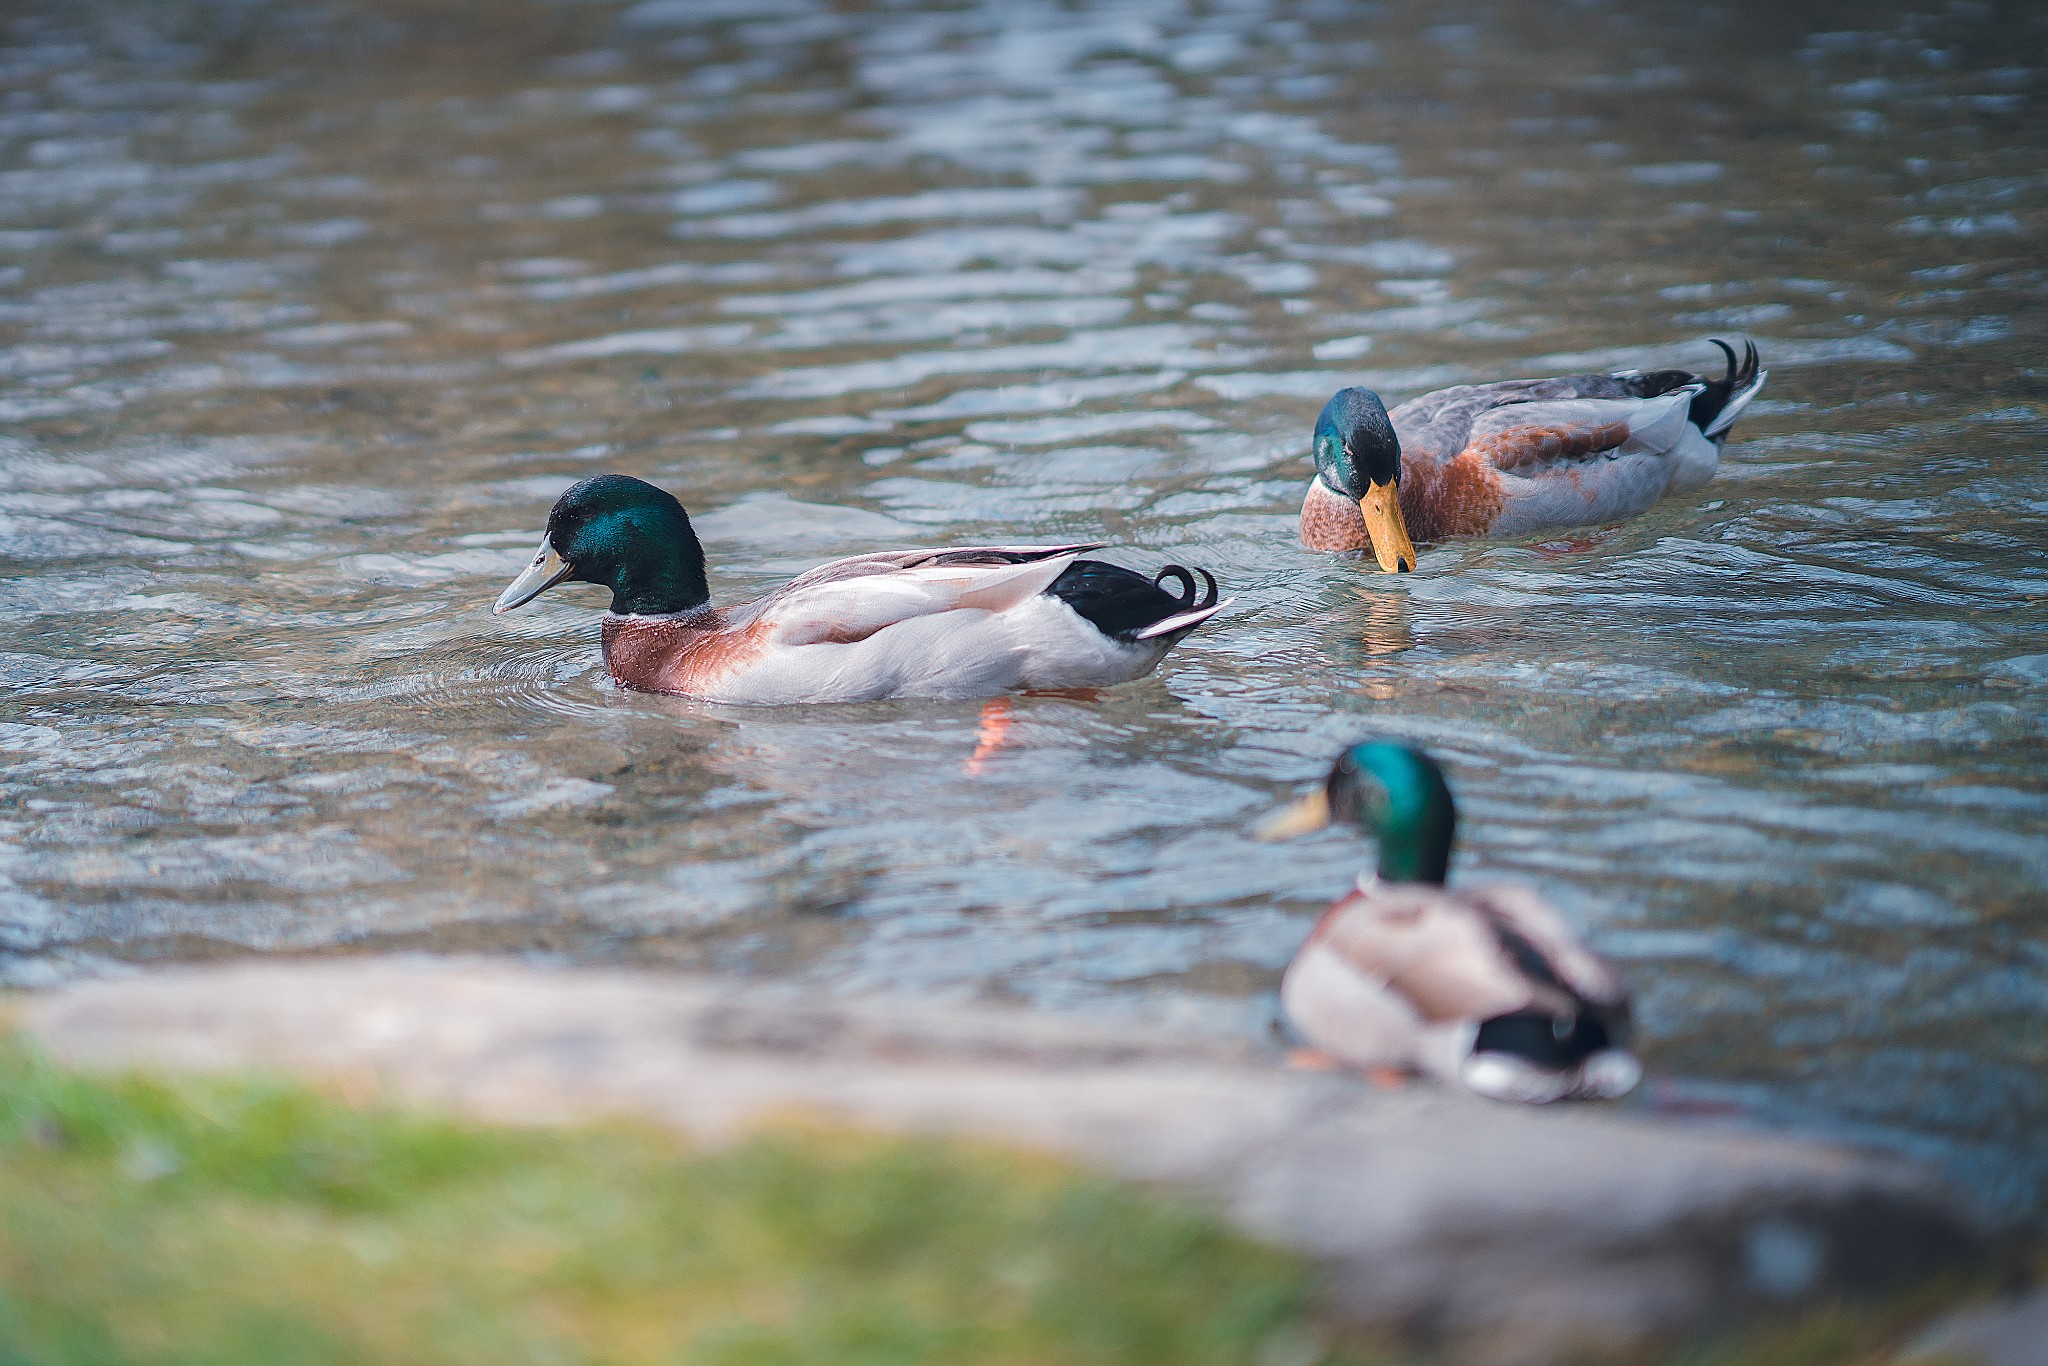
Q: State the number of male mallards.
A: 3